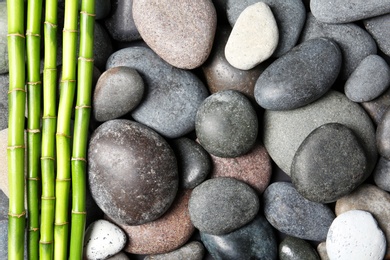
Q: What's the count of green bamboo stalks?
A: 5